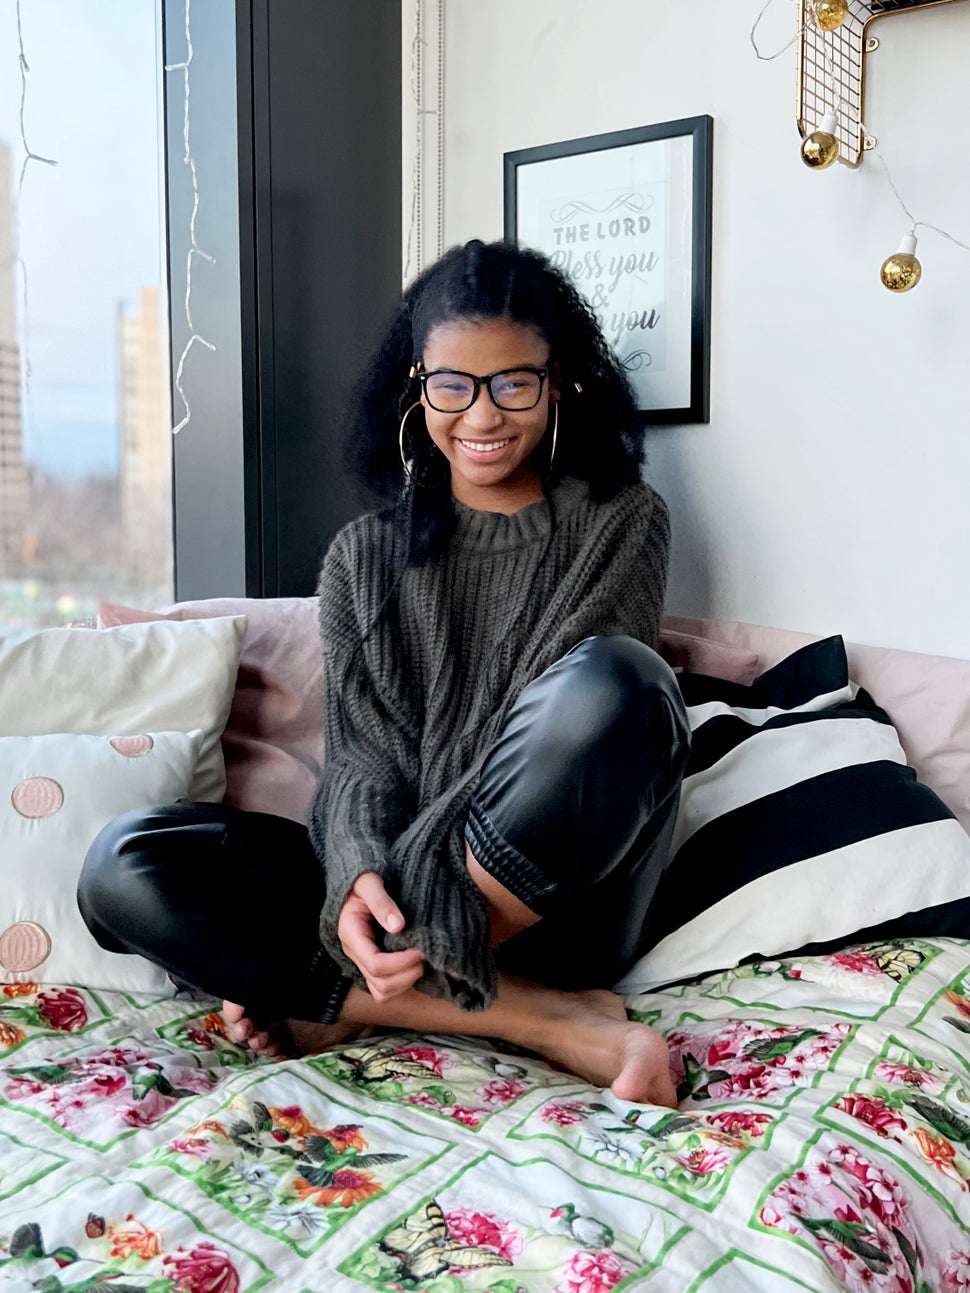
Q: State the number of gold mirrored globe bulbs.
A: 3